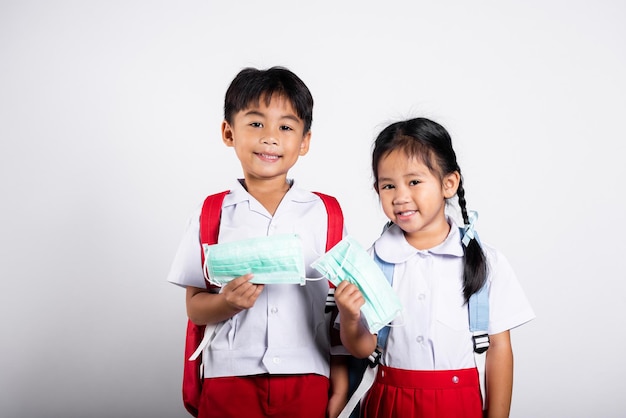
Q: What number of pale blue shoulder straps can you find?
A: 2